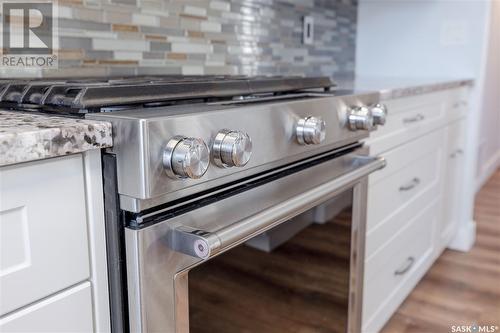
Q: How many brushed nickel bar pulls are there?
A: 5